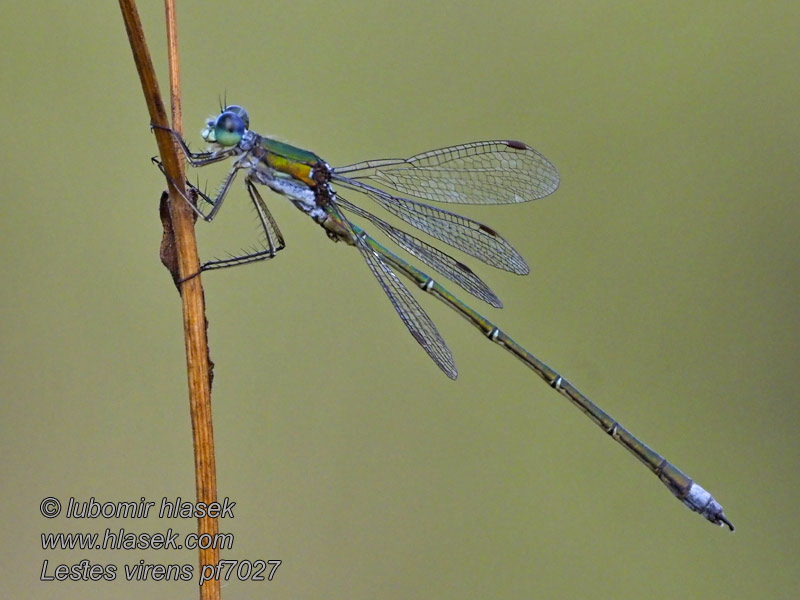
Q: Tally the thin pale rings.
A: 5